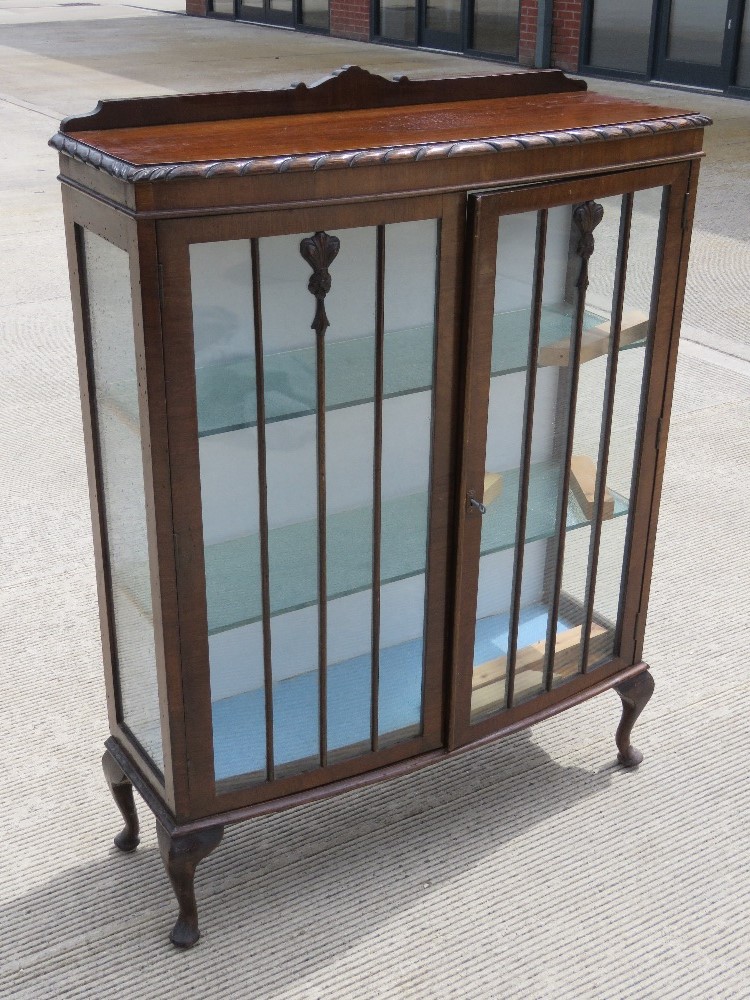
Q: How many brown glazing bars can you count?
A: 6